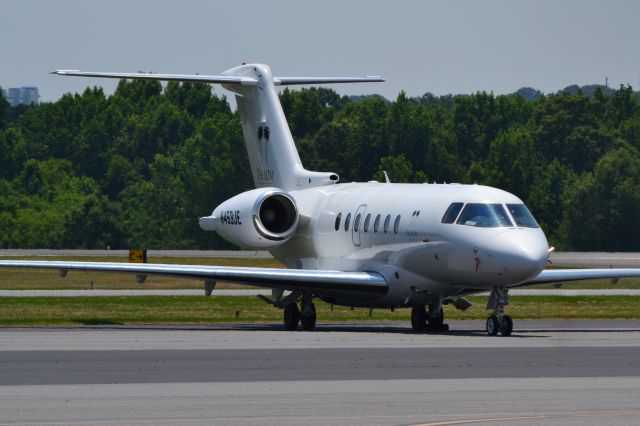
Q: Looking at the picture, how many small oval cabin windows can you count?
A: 7